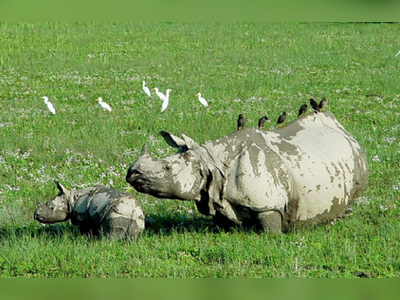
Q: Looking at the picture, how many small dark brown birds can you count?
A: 6